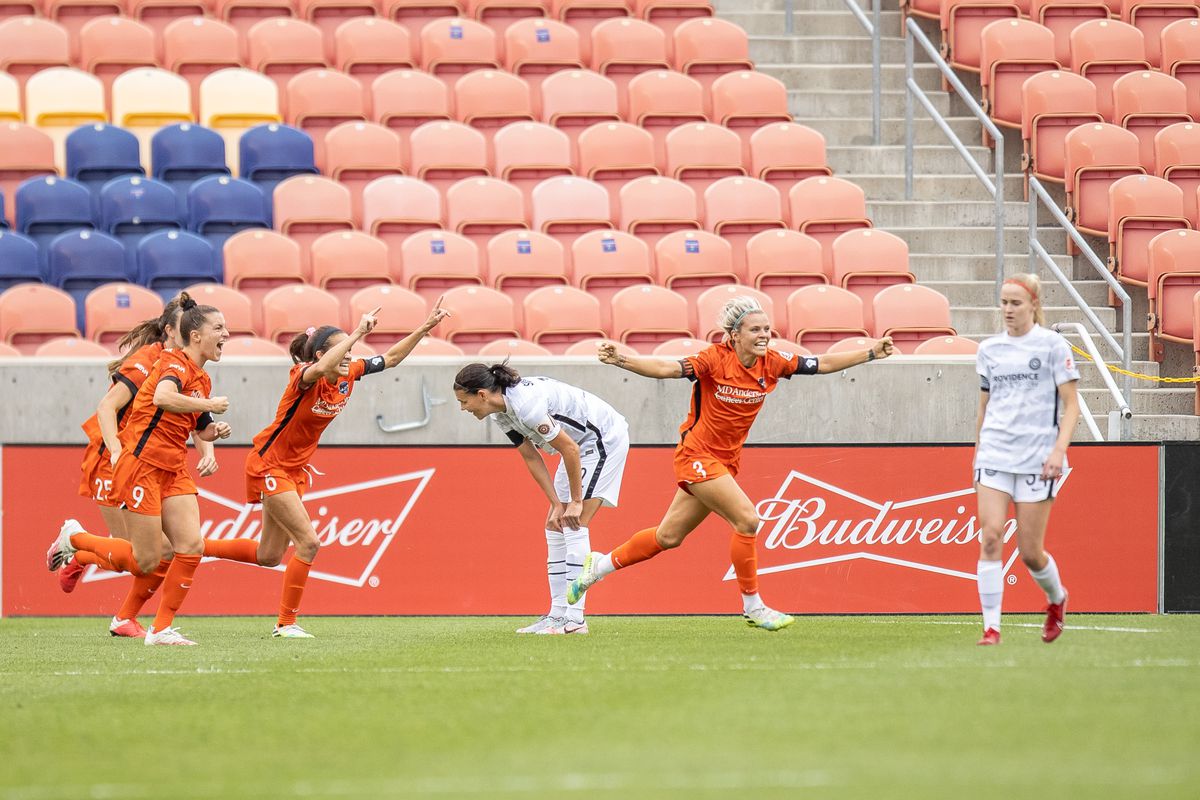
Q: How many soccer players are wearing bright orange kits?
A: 4